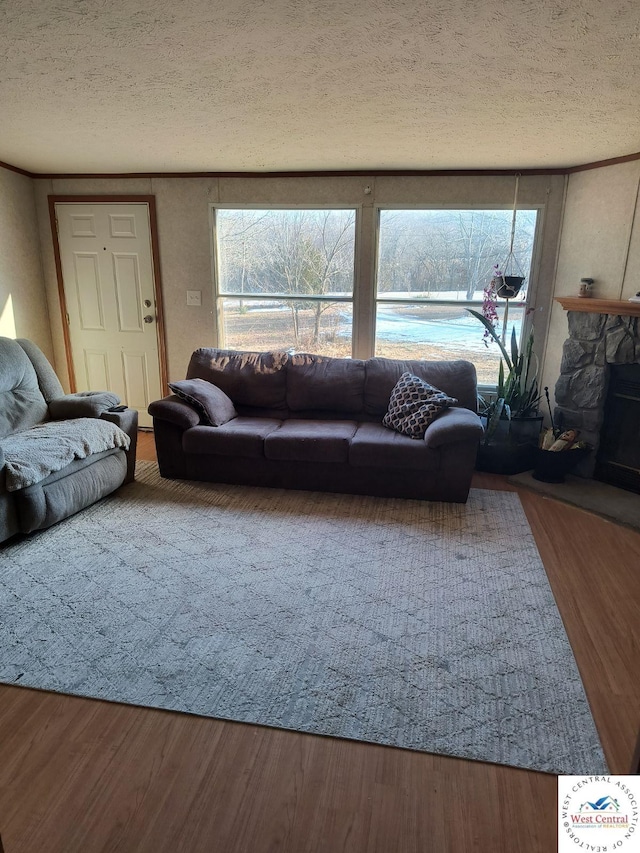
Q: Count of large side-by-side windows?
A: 2